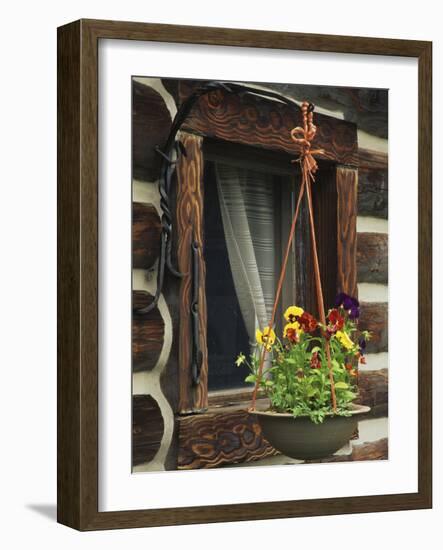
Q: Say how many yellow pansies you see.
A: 4